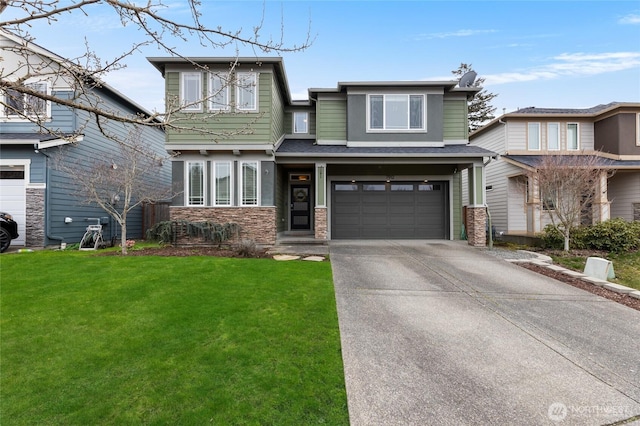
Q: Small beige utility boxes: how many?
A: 1